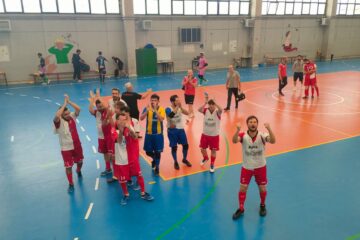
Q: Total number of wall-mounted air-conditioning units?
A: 4